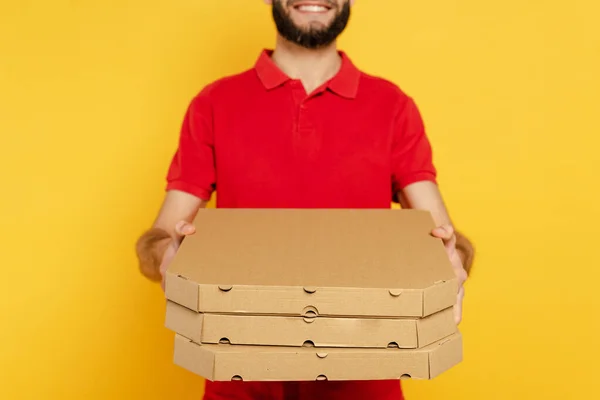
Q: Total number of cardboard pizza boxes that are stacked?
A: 3